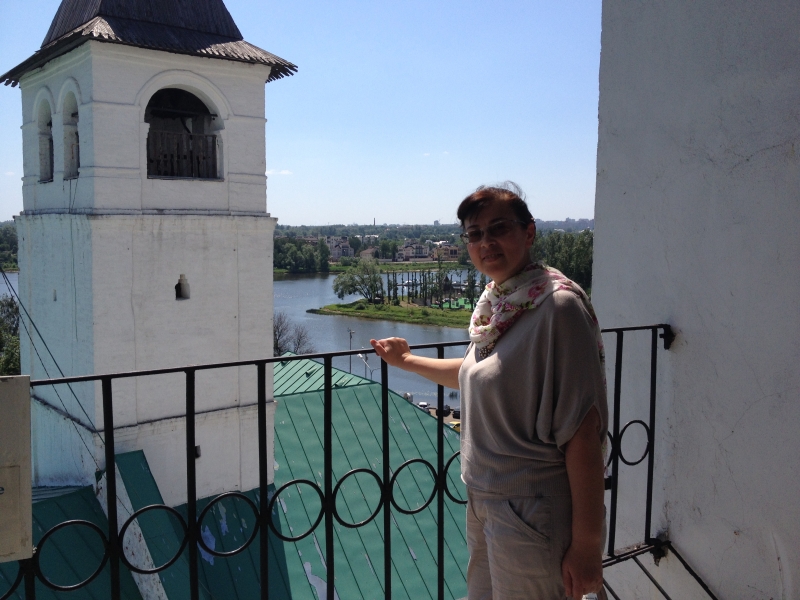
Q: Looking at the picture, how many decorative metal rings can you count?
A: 10